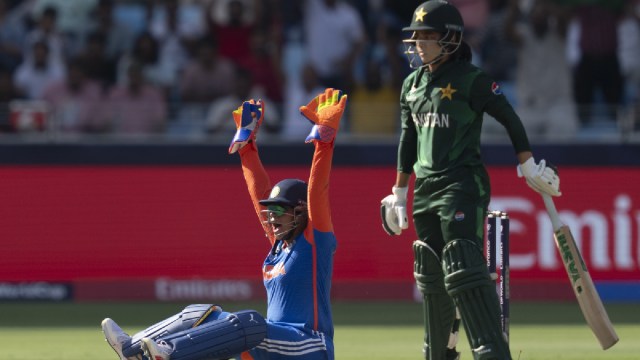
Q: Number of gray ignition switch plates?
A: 0